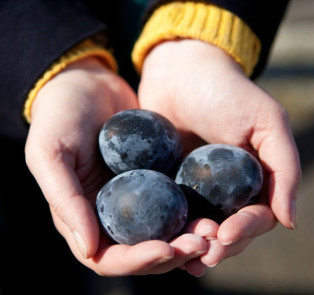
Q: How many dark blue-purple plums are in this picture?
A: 3